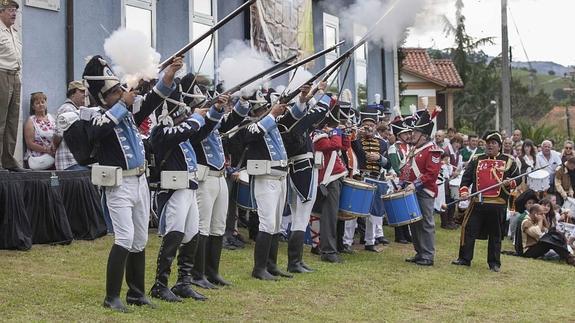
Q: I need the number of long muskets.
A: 5